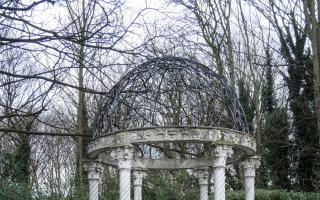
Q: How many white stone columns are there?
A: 6